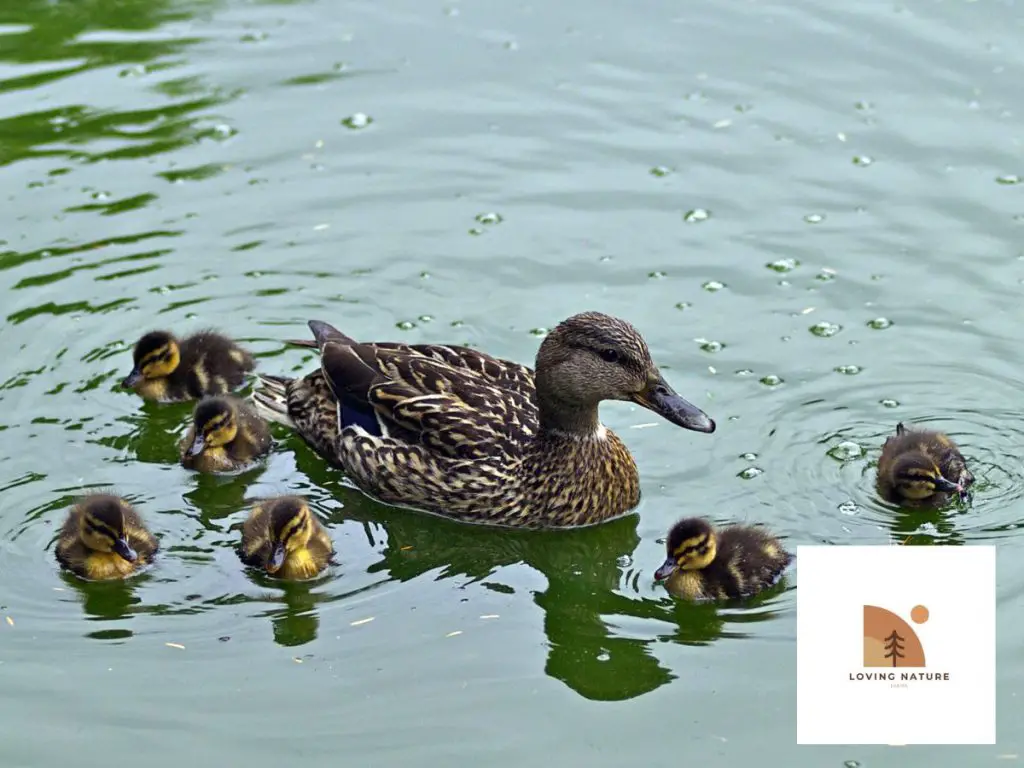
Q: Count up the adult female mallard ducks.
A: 1